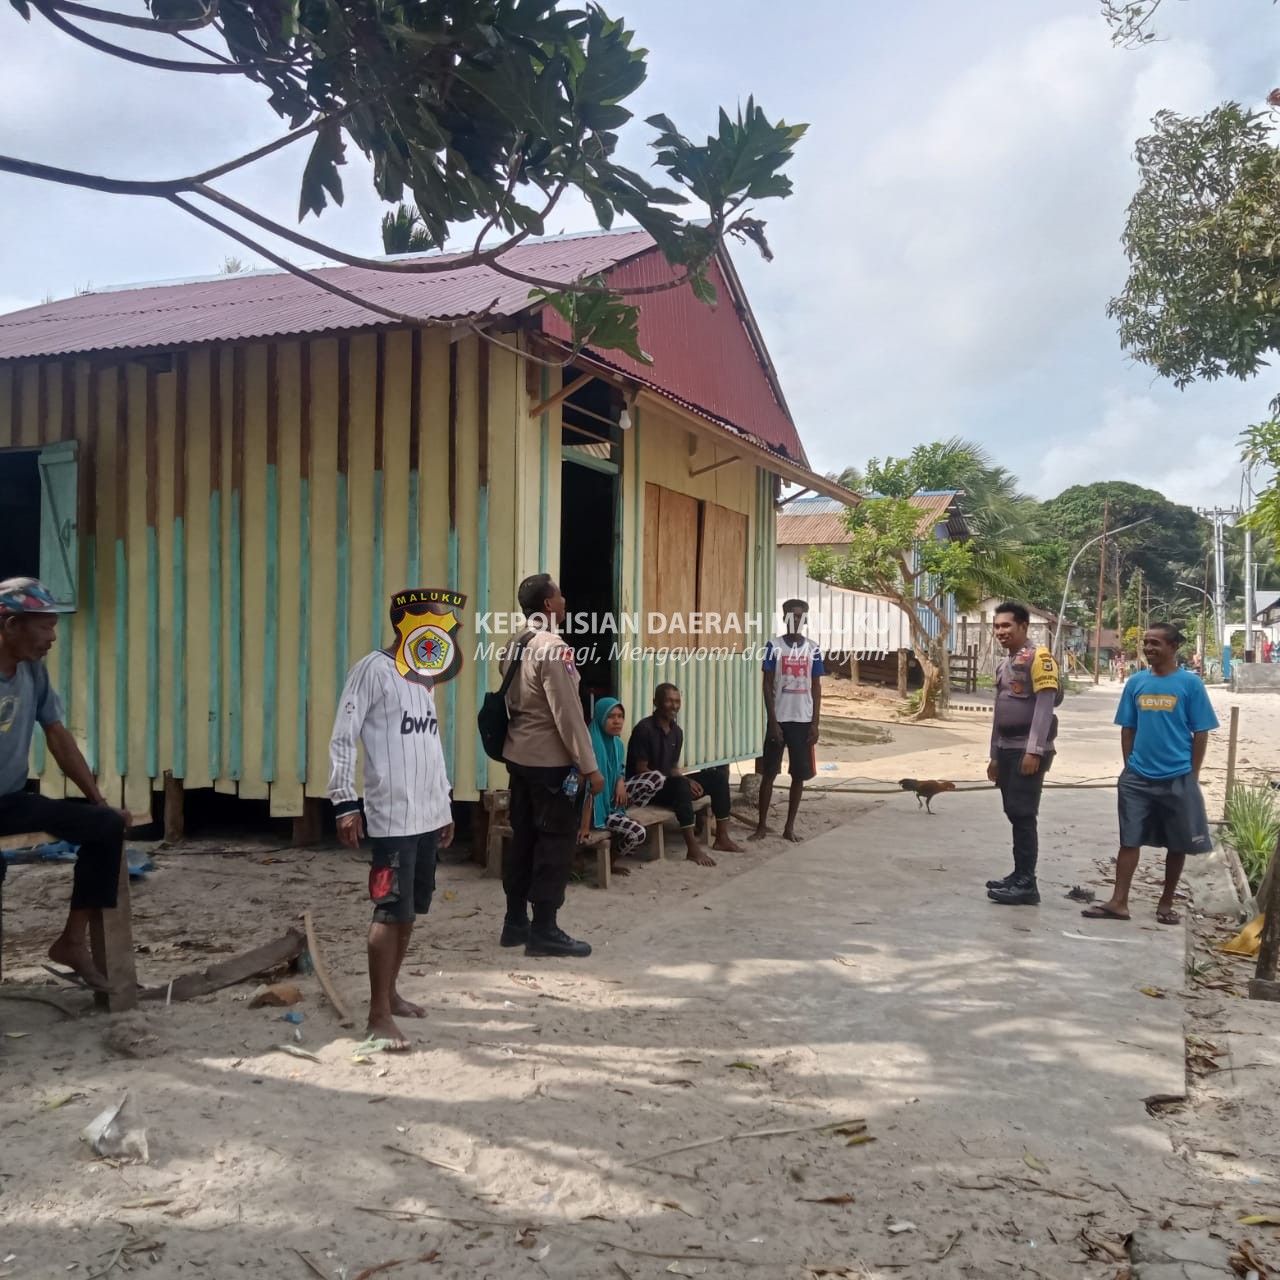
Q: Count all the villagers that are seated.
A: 3